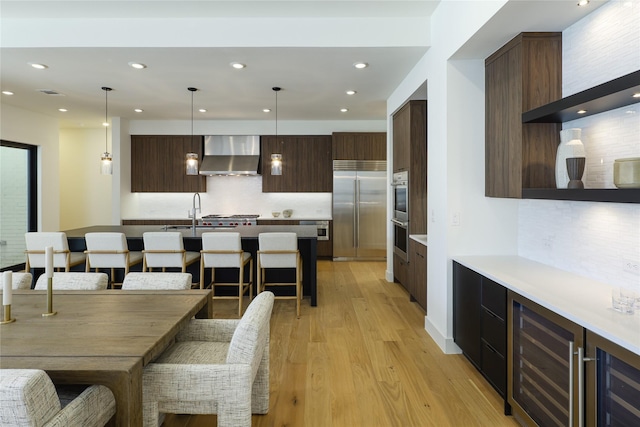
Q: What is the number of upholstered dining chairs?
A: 5